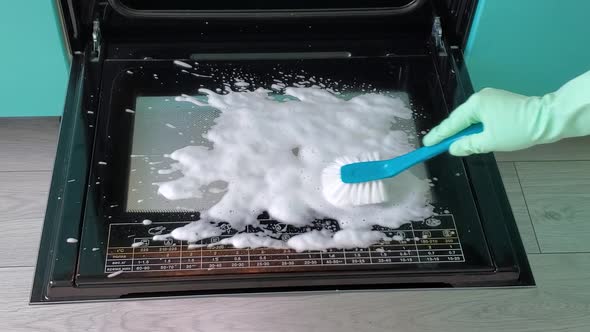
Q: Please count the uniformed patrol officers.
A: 0